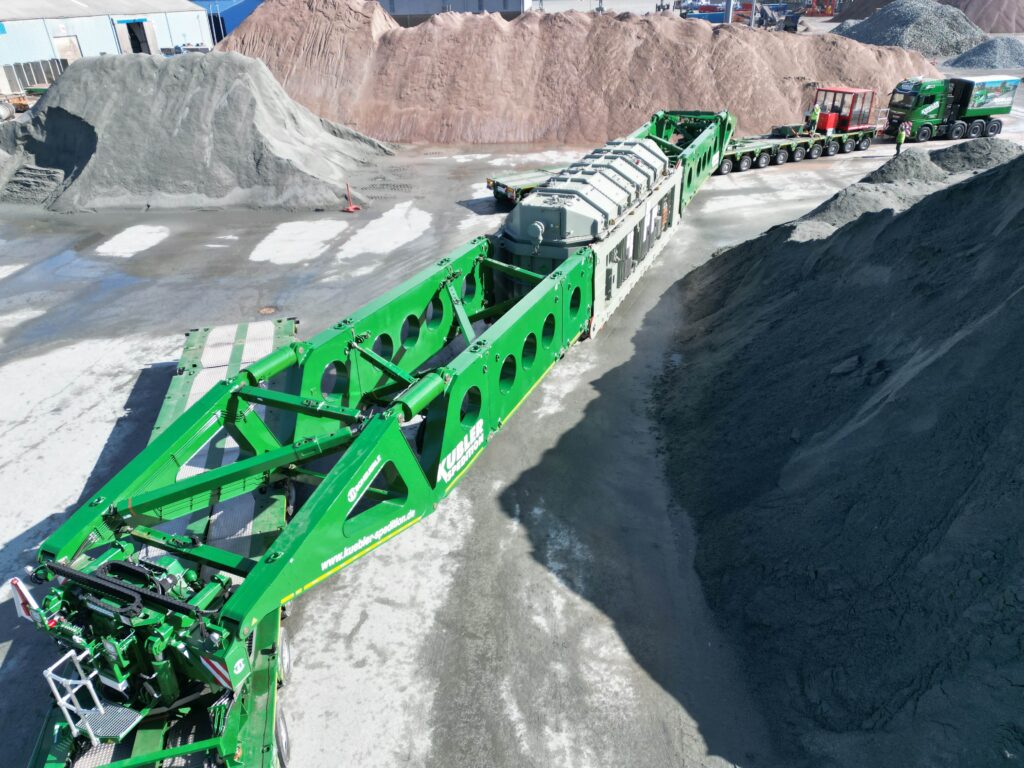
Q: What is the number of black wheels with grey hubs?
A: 13